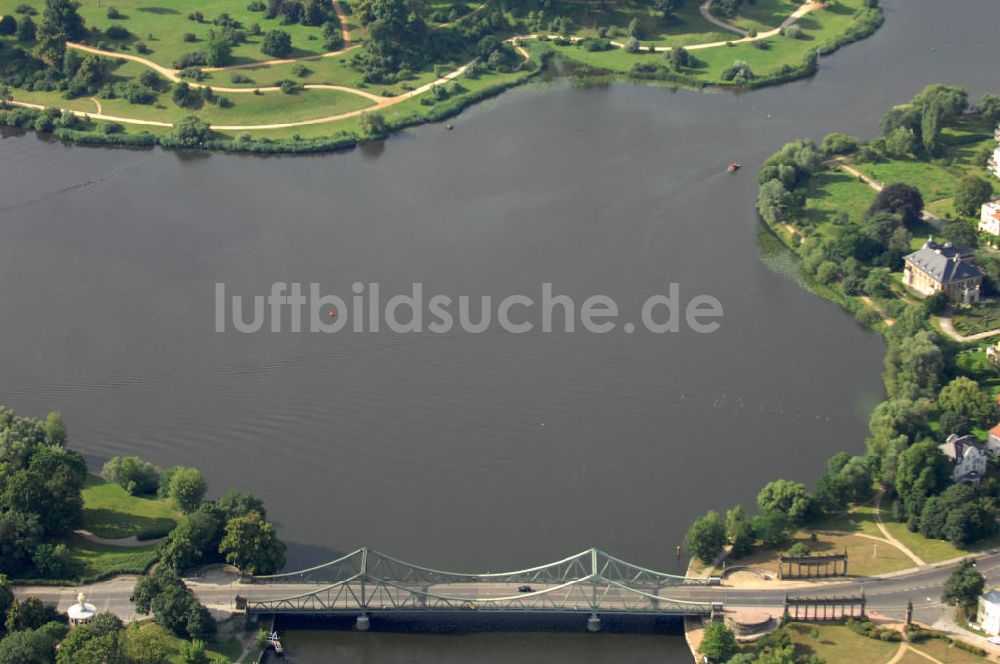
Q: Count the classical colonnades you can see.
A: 2